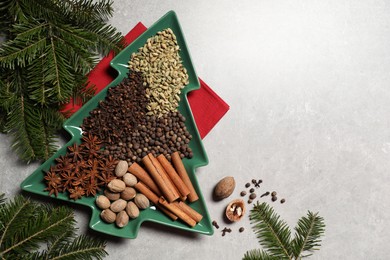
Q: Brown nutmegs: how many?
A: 11